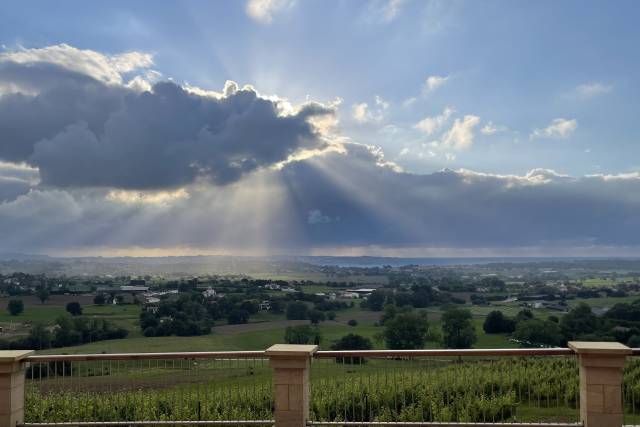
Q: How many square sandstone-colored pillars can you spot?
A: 3